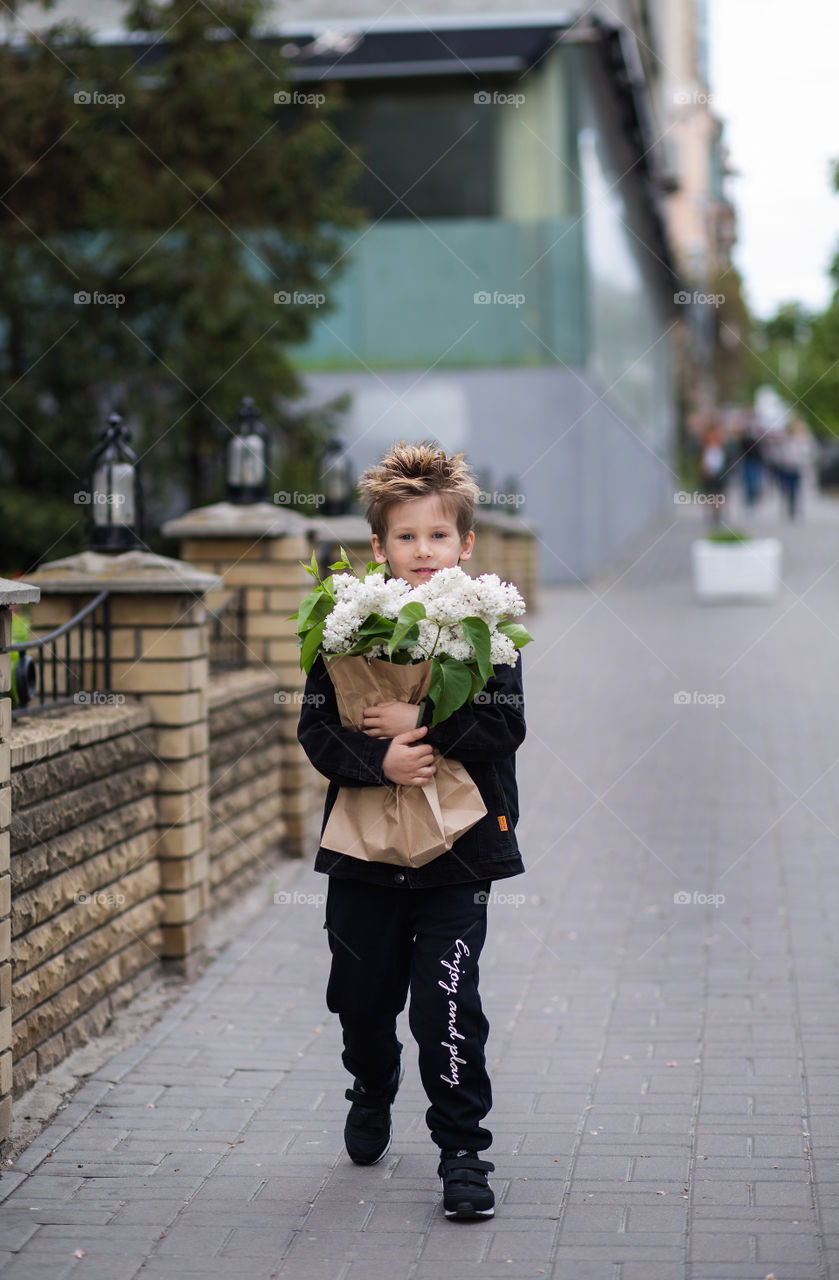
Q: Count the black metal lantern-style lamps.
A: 3